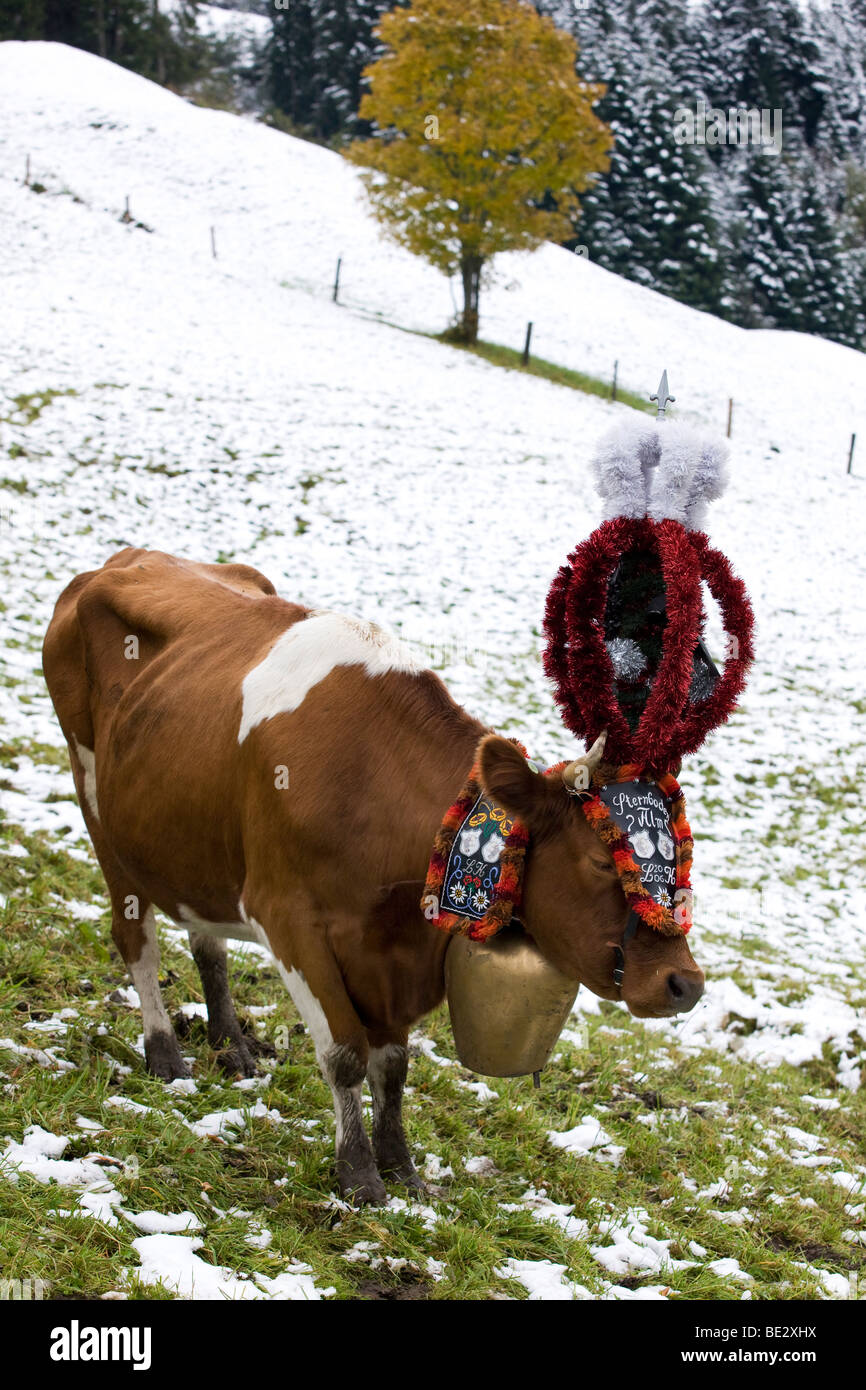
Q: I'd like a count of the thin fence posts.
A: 8